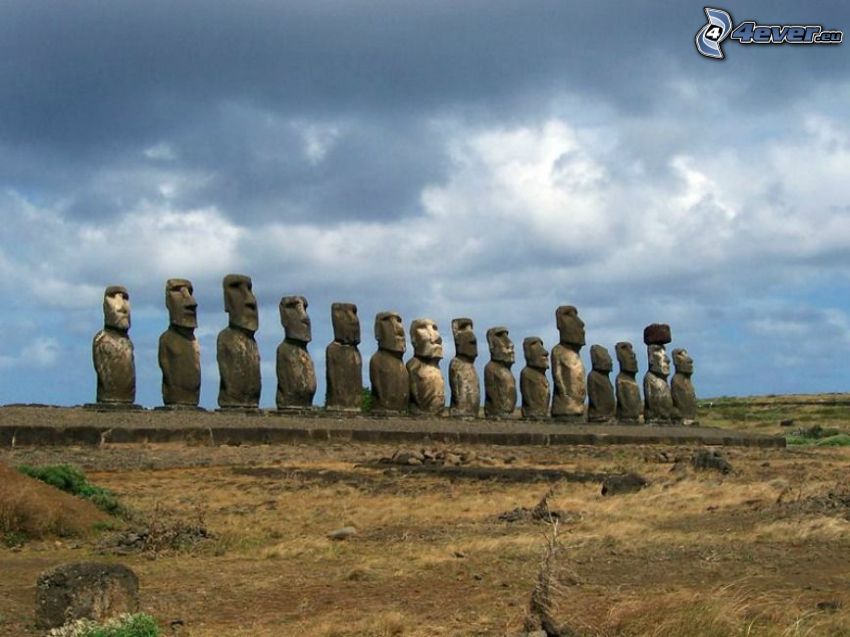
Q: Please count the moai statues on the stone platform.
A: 15